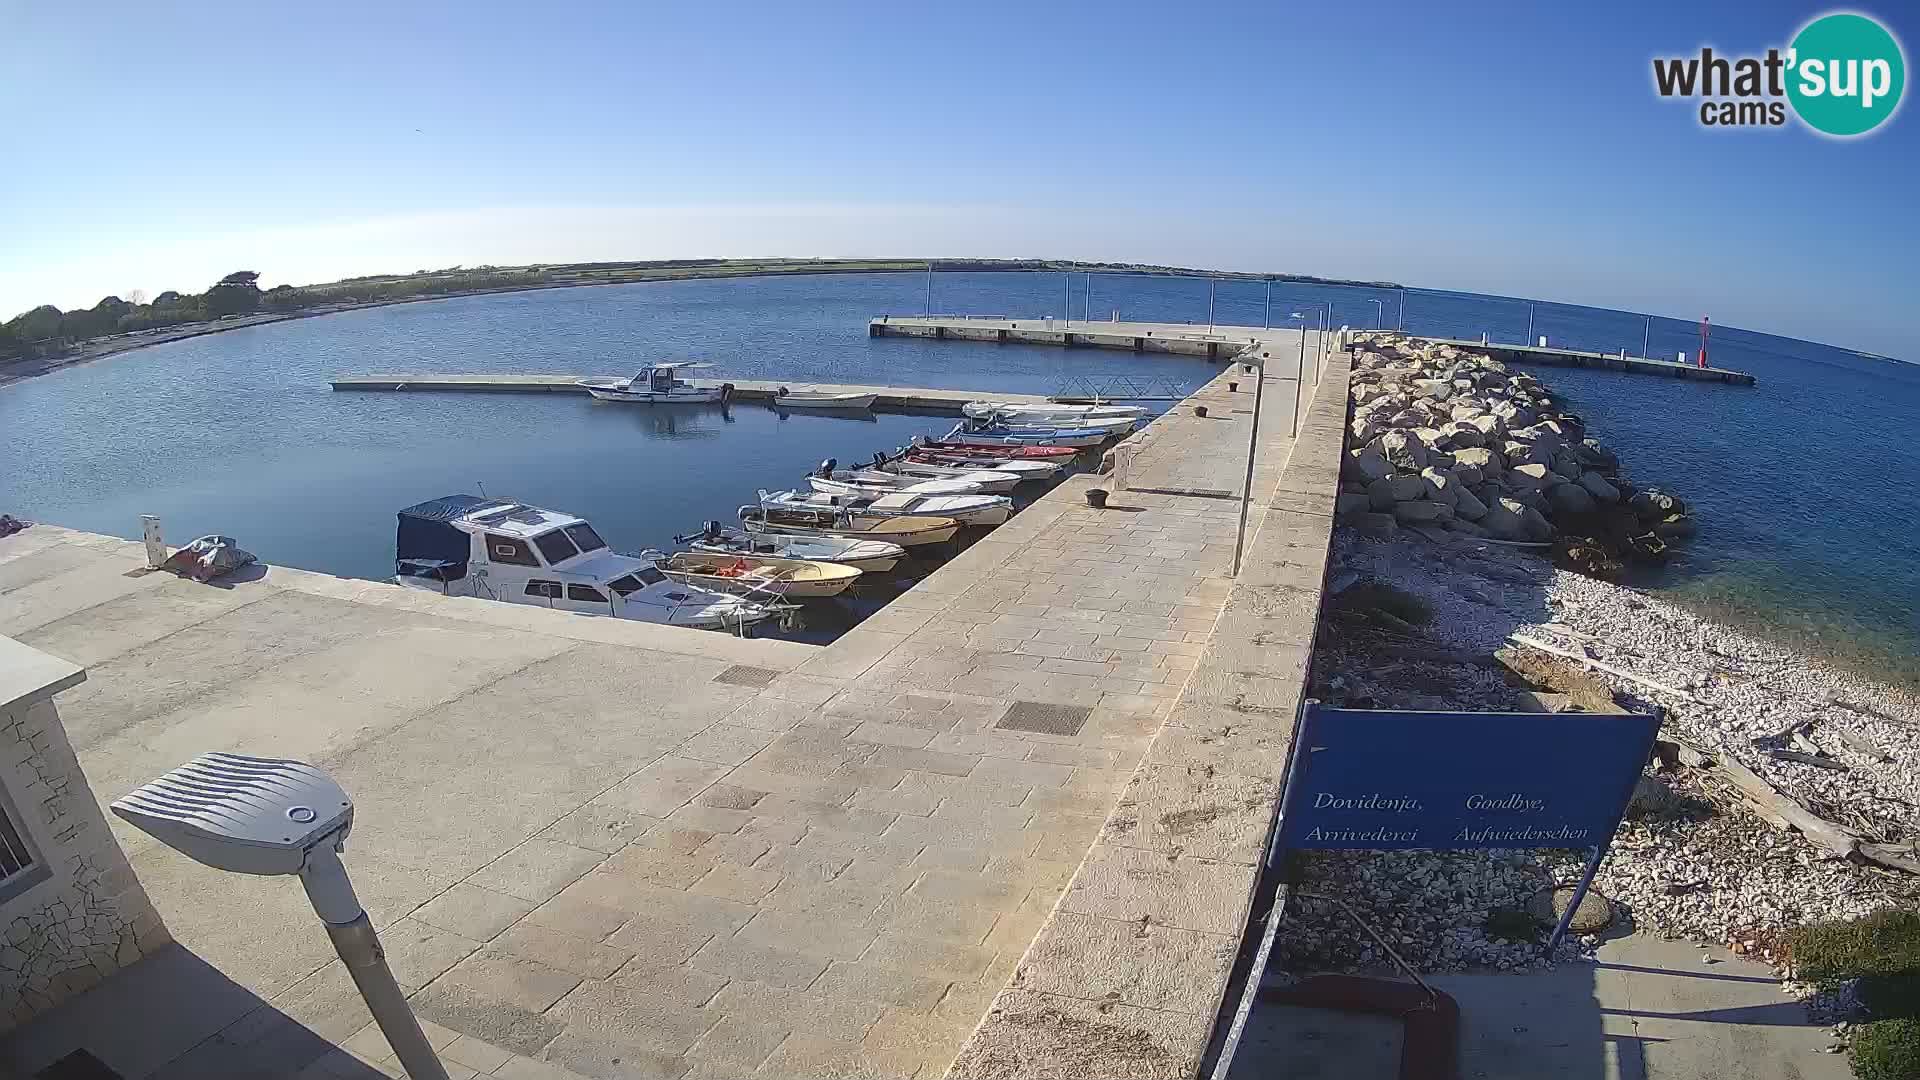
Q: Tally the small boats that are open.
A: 12